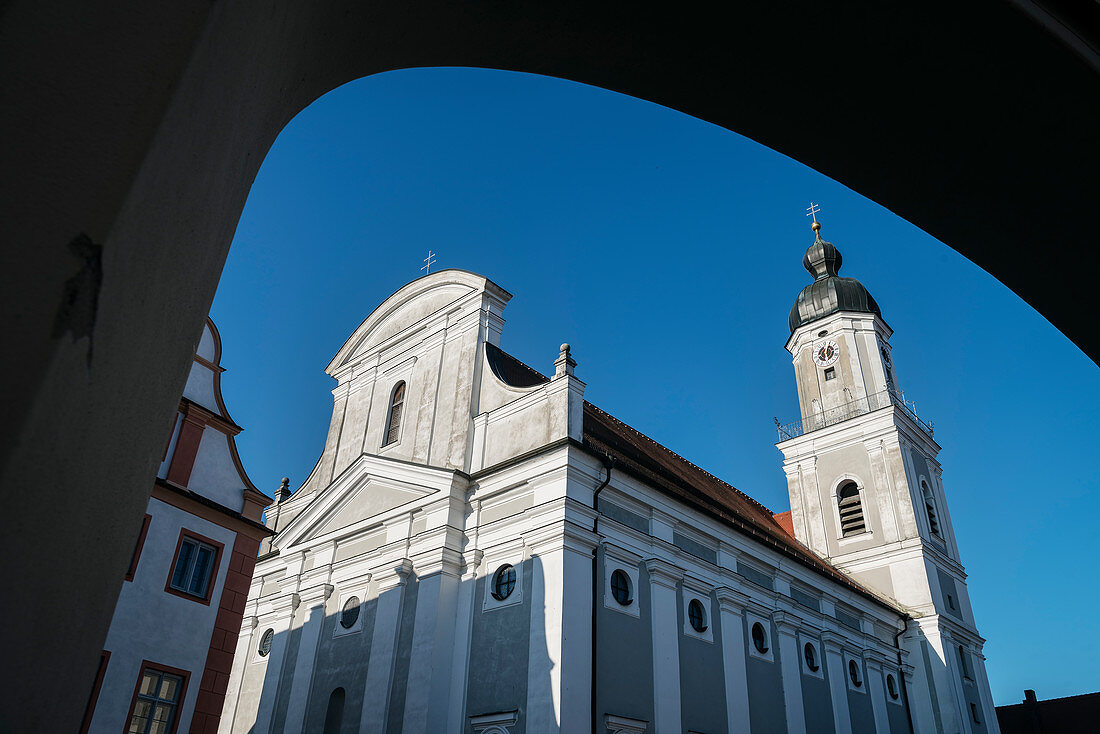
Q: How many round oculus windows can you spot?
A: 9